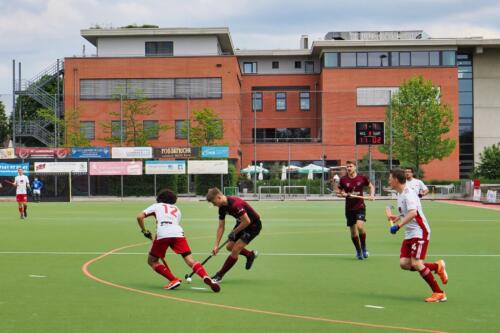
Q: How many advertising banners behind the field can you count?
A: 11